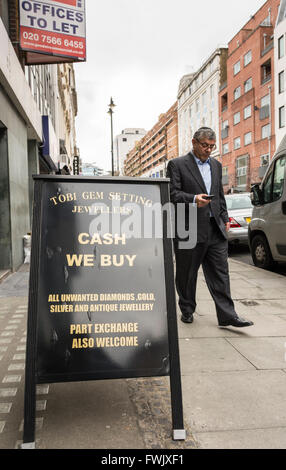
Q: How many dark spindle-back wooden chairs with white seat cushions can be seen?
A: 0